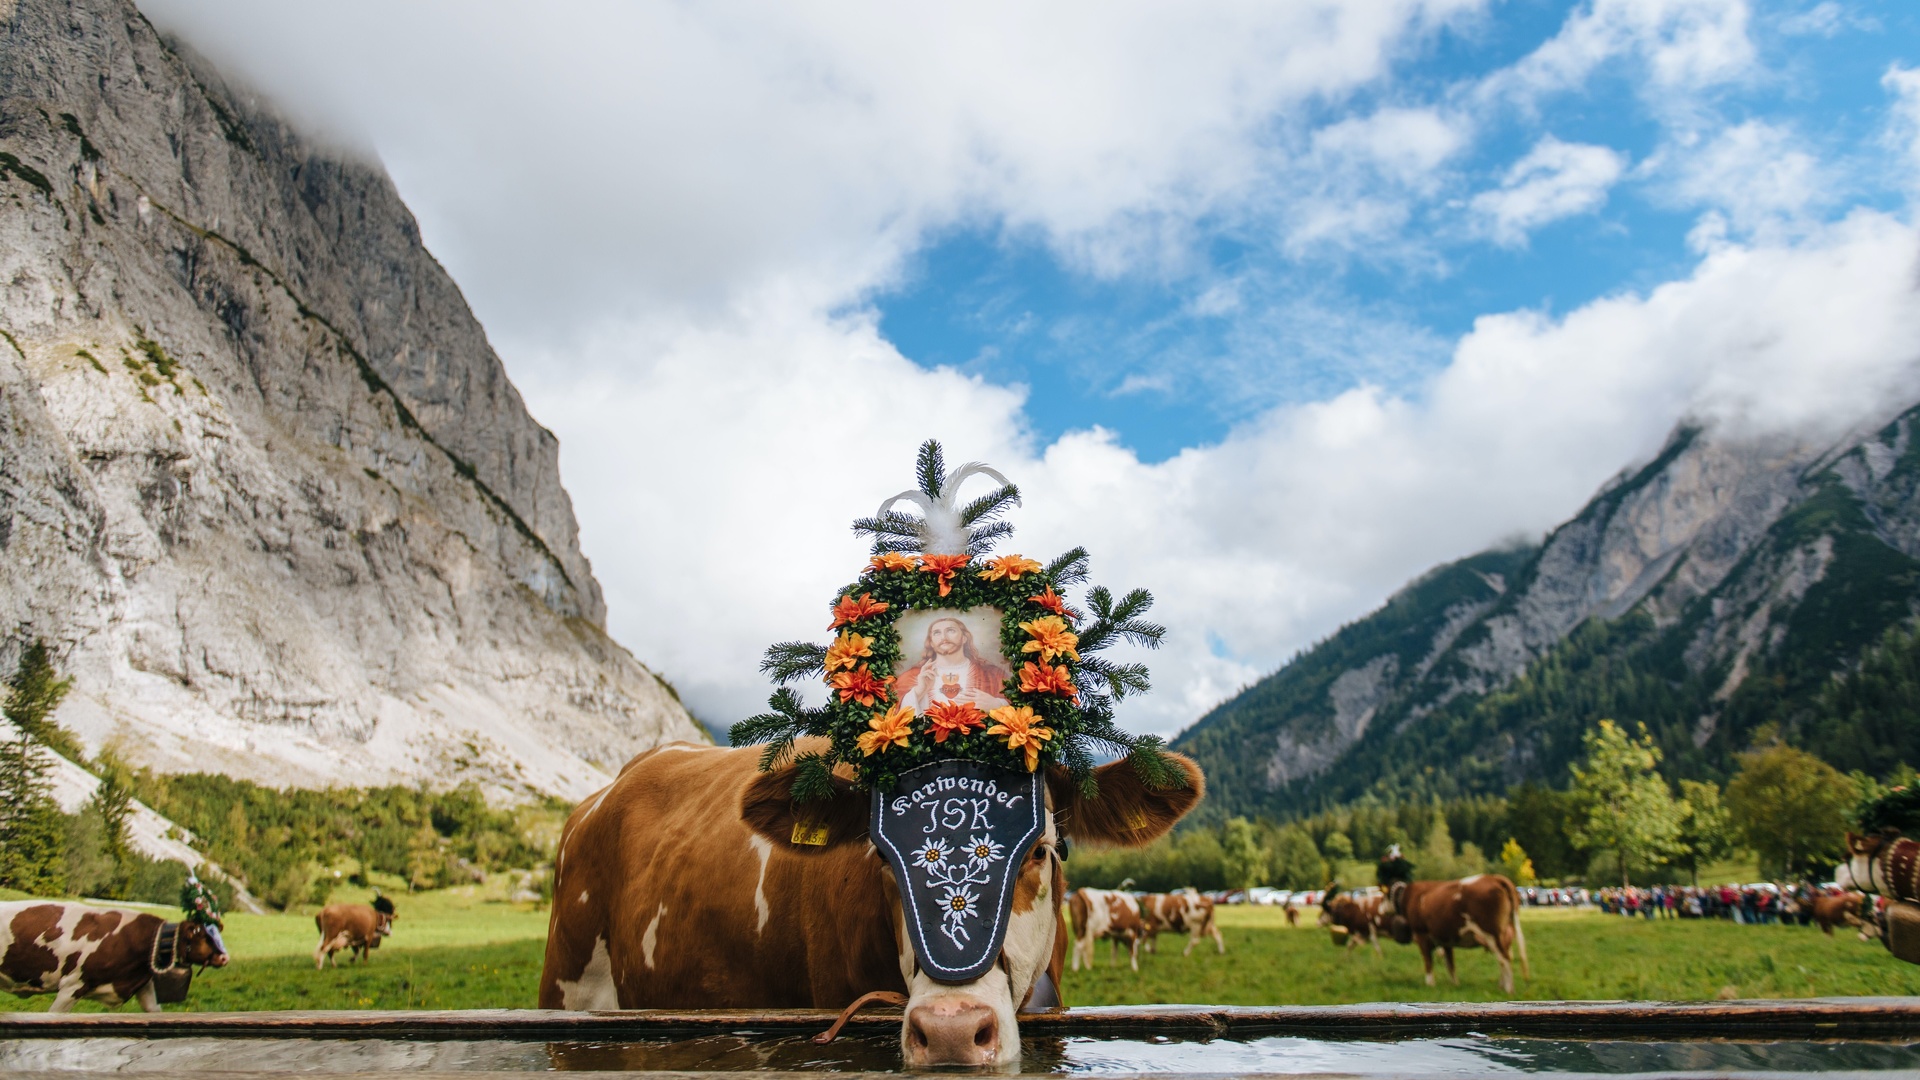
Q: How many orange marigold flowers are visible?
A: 12